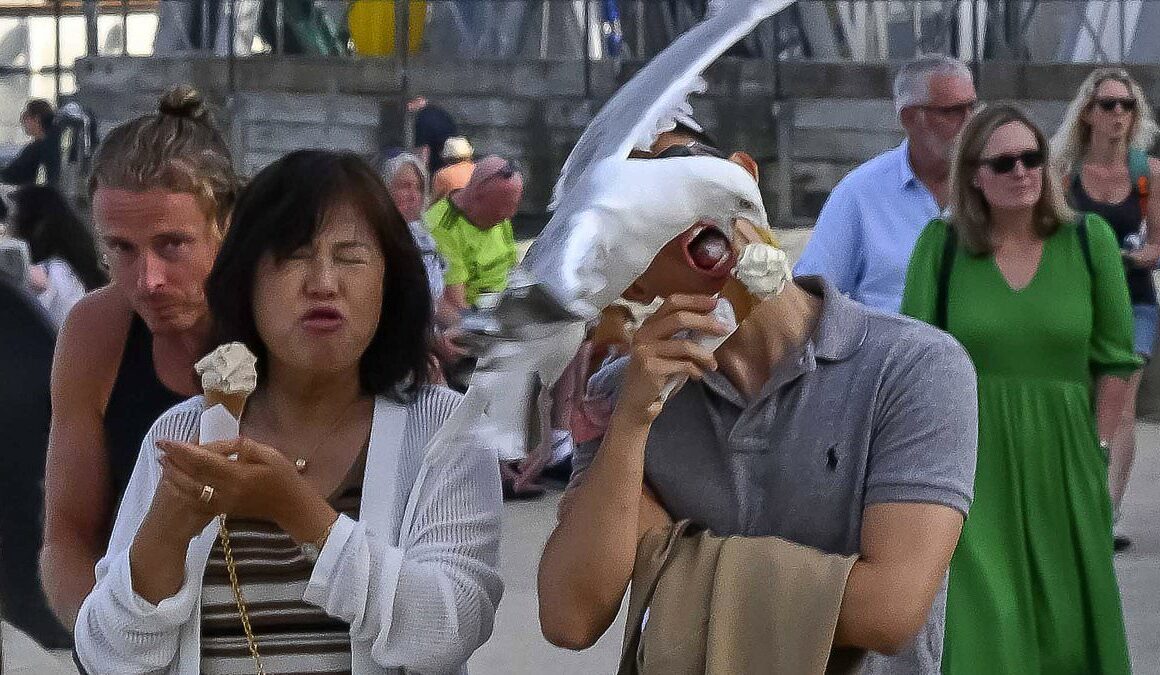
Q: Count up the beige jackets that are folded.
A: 1